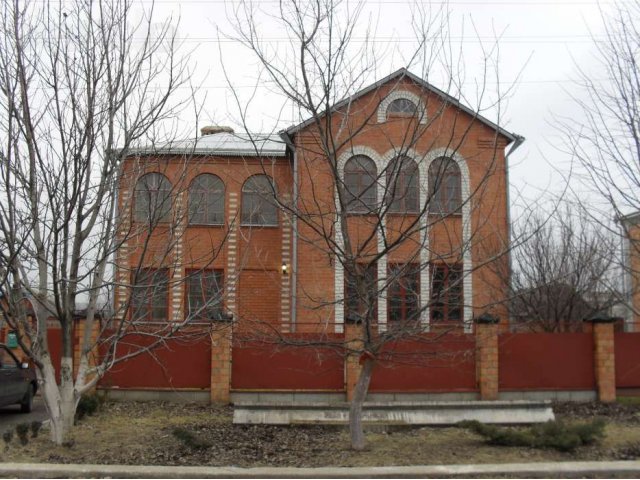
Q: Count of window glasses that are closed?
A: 12